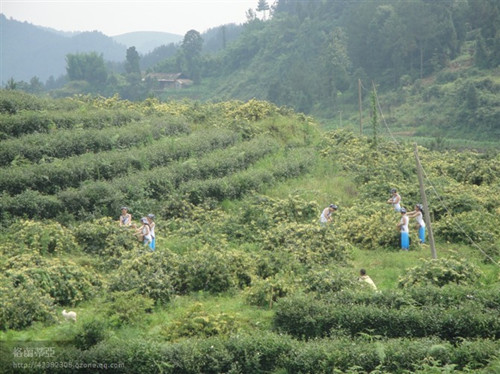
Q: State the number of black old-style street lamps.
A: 0